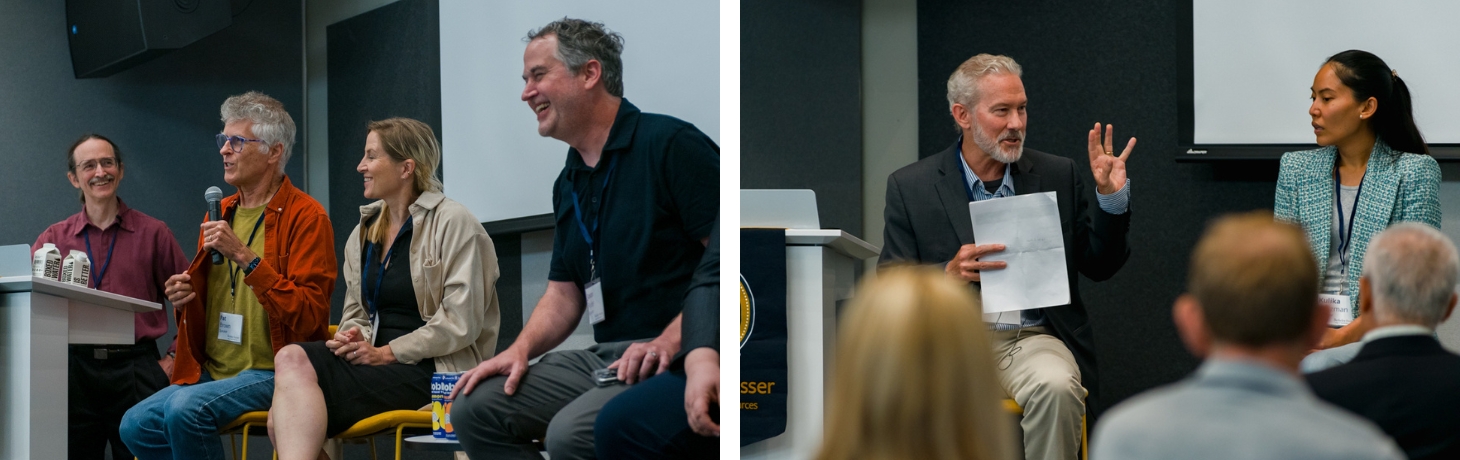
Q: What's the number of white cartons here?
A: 2